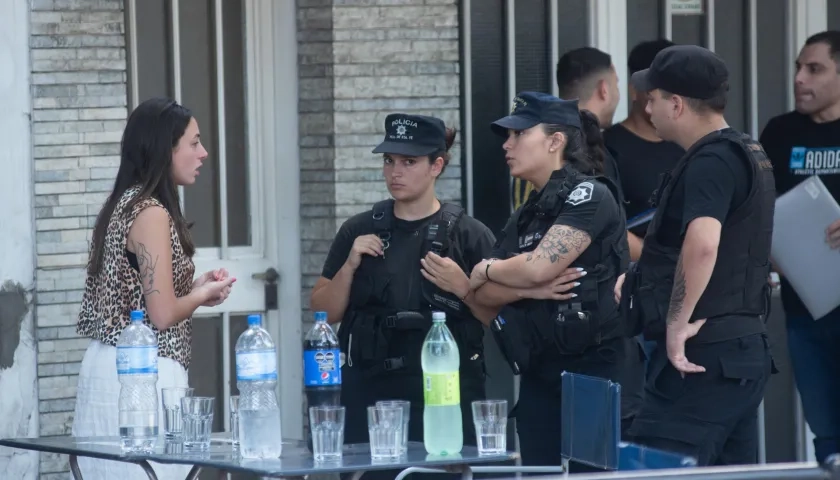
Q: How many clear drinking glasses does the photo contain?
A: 7